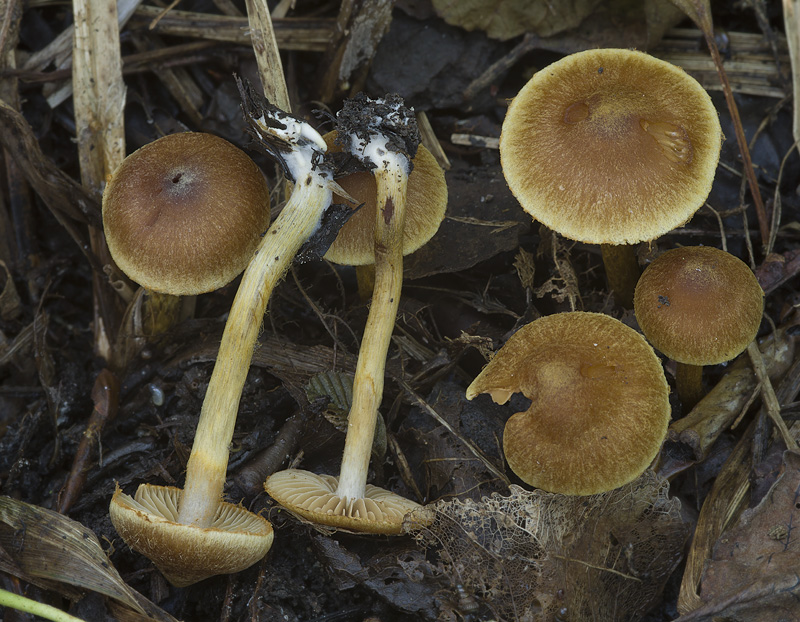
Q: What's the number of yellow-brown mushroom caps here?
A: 7